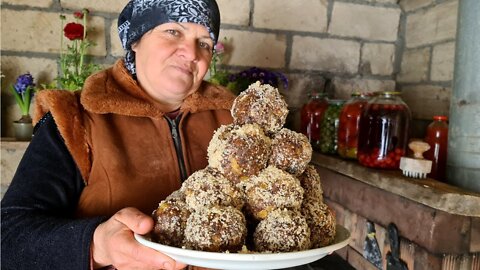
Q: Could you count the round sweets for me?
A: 10